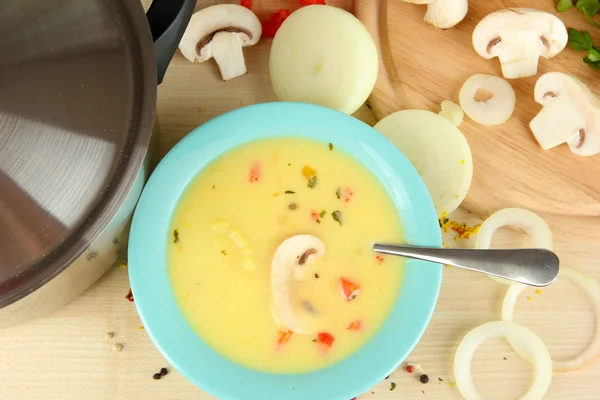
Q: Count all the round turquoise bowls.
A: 1